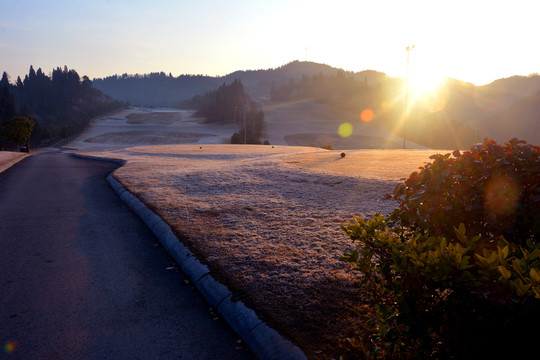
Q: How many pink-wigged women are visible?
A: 0